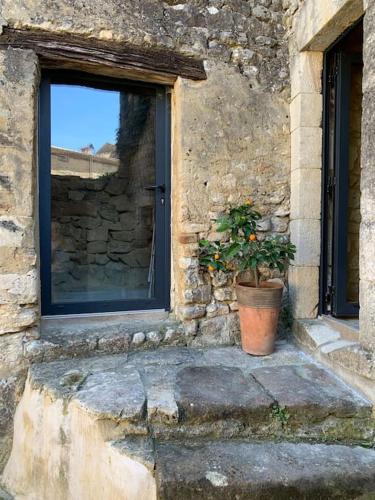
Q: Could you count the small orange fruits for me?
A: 4